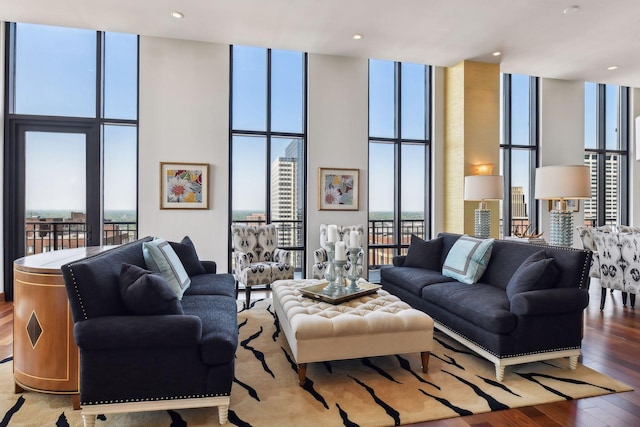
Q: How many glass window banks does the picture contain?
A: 5